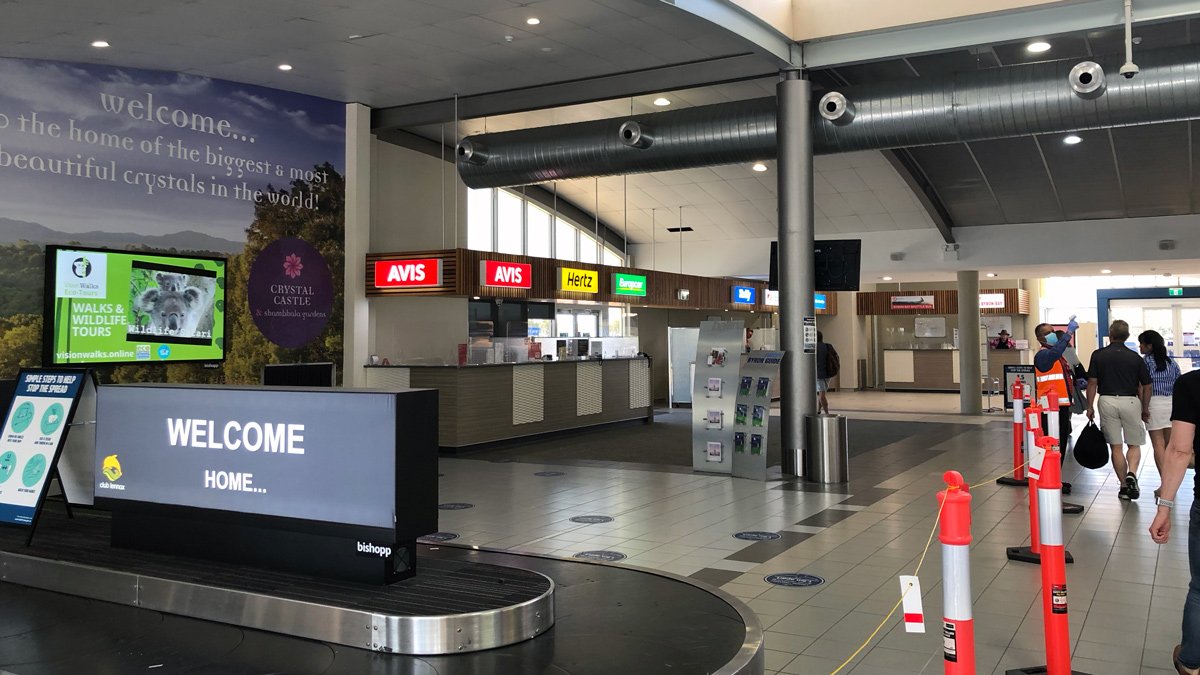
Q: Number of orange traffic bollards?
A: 5